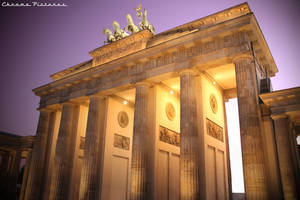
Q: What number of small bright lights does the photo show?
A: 3